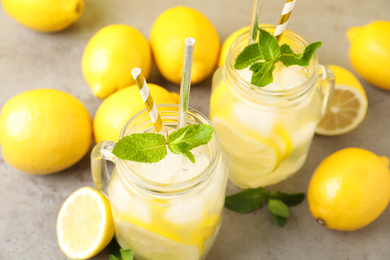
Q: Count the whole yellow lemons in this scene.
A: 8